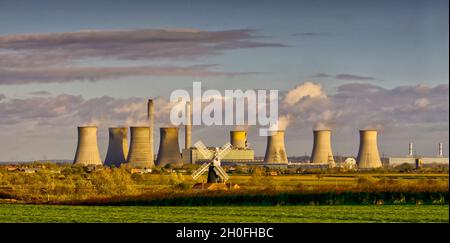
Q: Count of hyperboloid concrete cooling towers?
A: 8